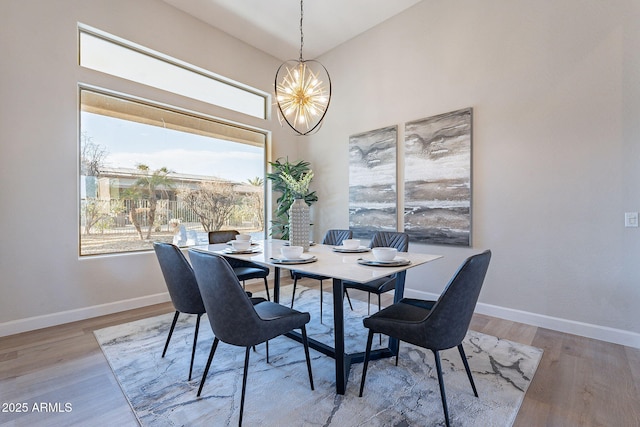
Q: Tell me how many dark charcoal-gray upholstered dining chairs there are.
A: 6